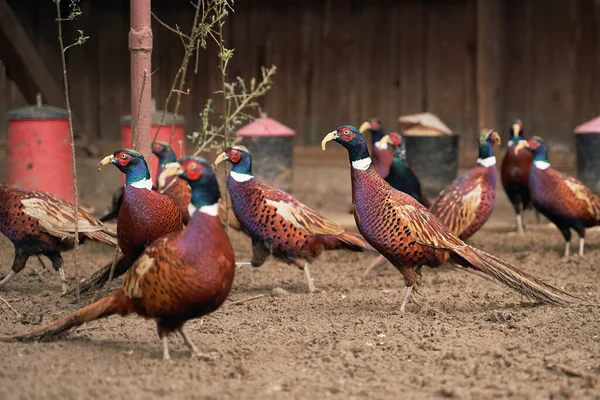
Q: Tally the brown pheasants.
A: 10